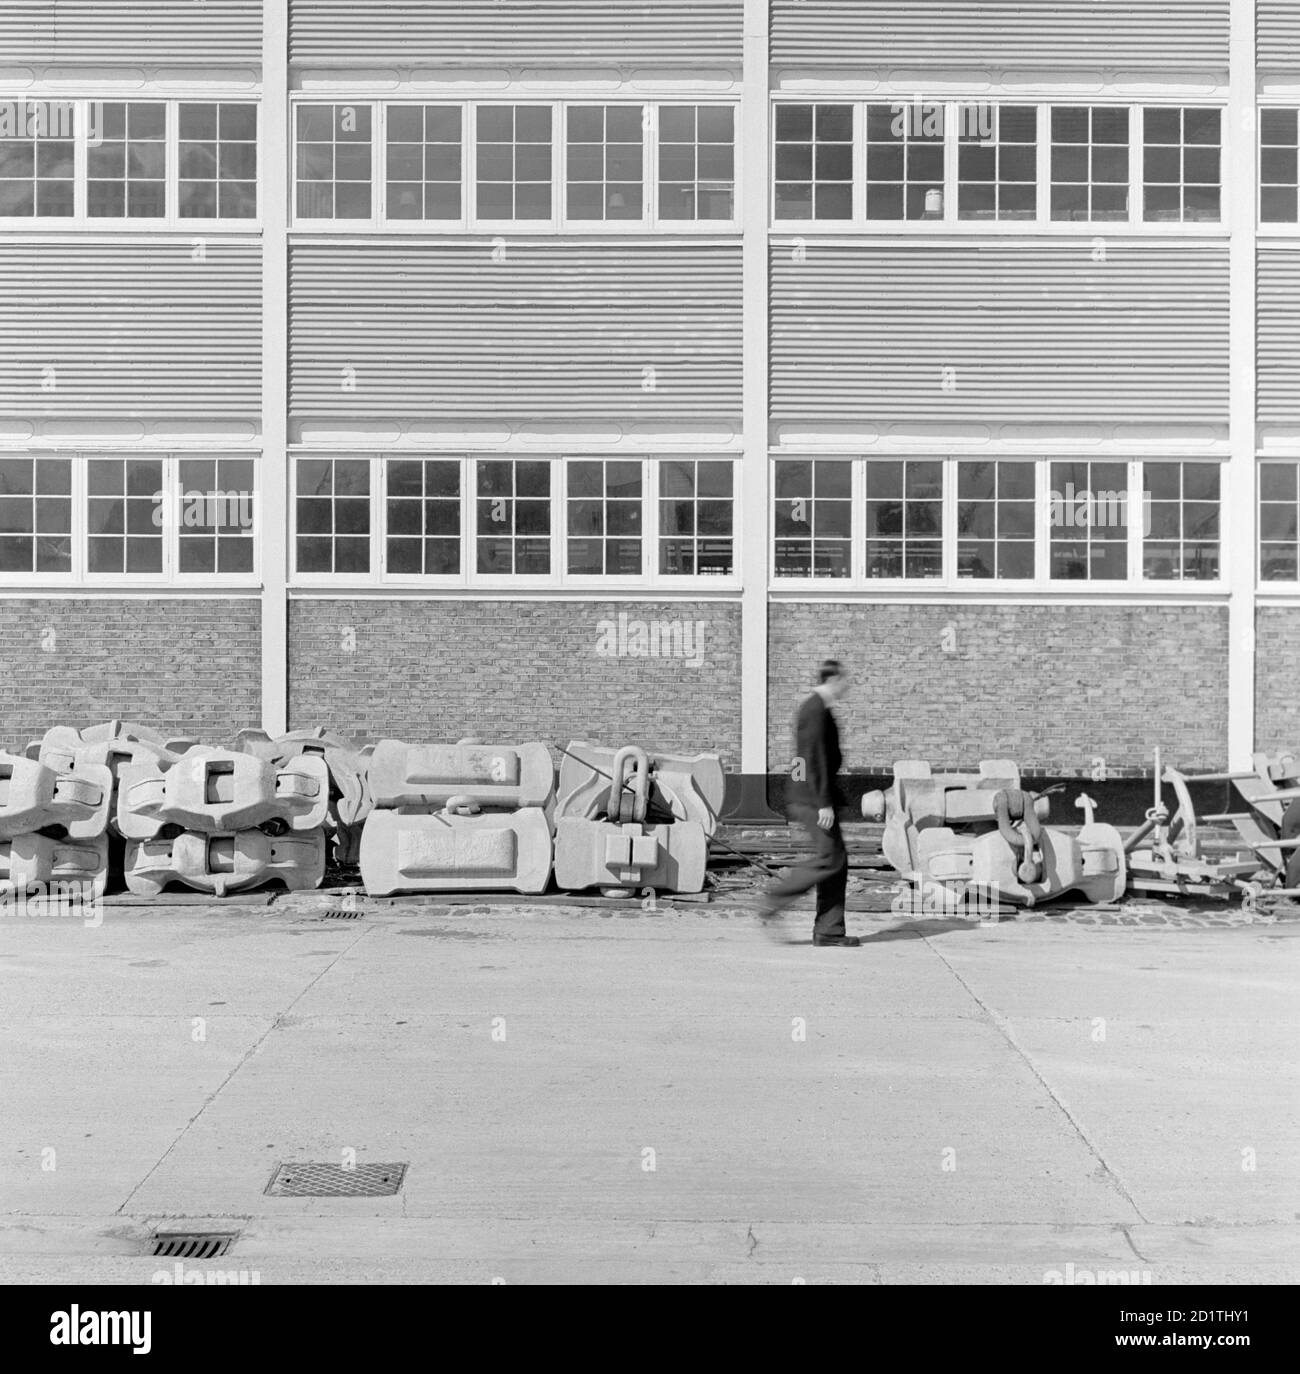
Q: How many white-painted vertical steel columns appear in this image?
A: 3